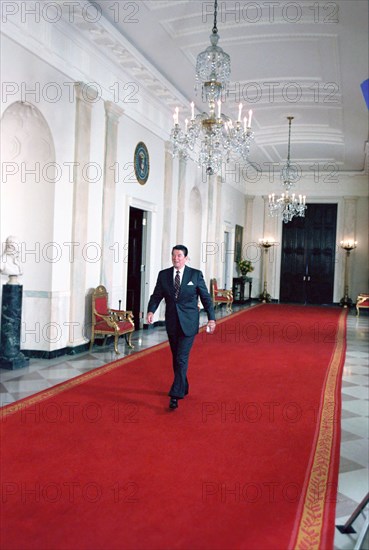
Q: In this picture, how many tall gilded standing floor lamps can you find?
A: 2